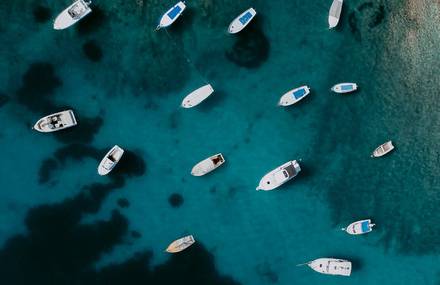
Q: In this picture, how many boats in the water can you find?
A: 15